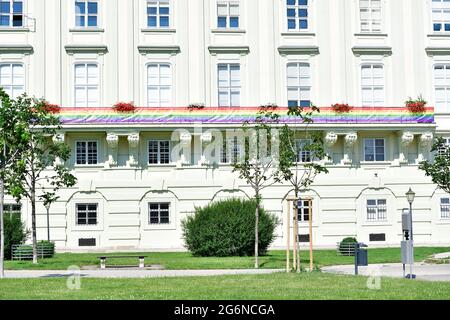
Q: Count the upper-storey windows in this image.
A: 14